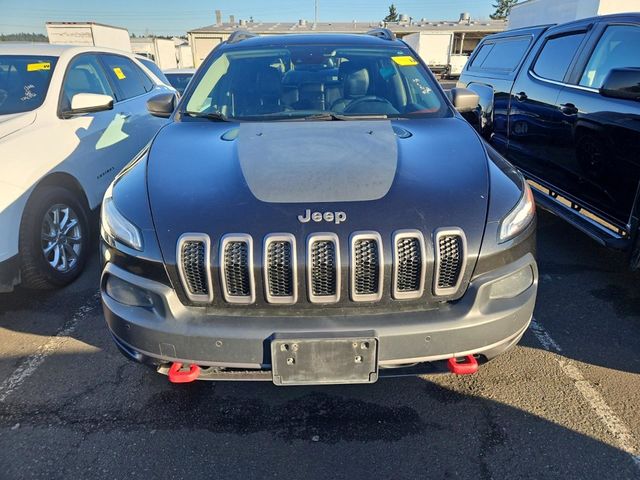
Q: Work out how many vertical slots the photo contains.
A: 7